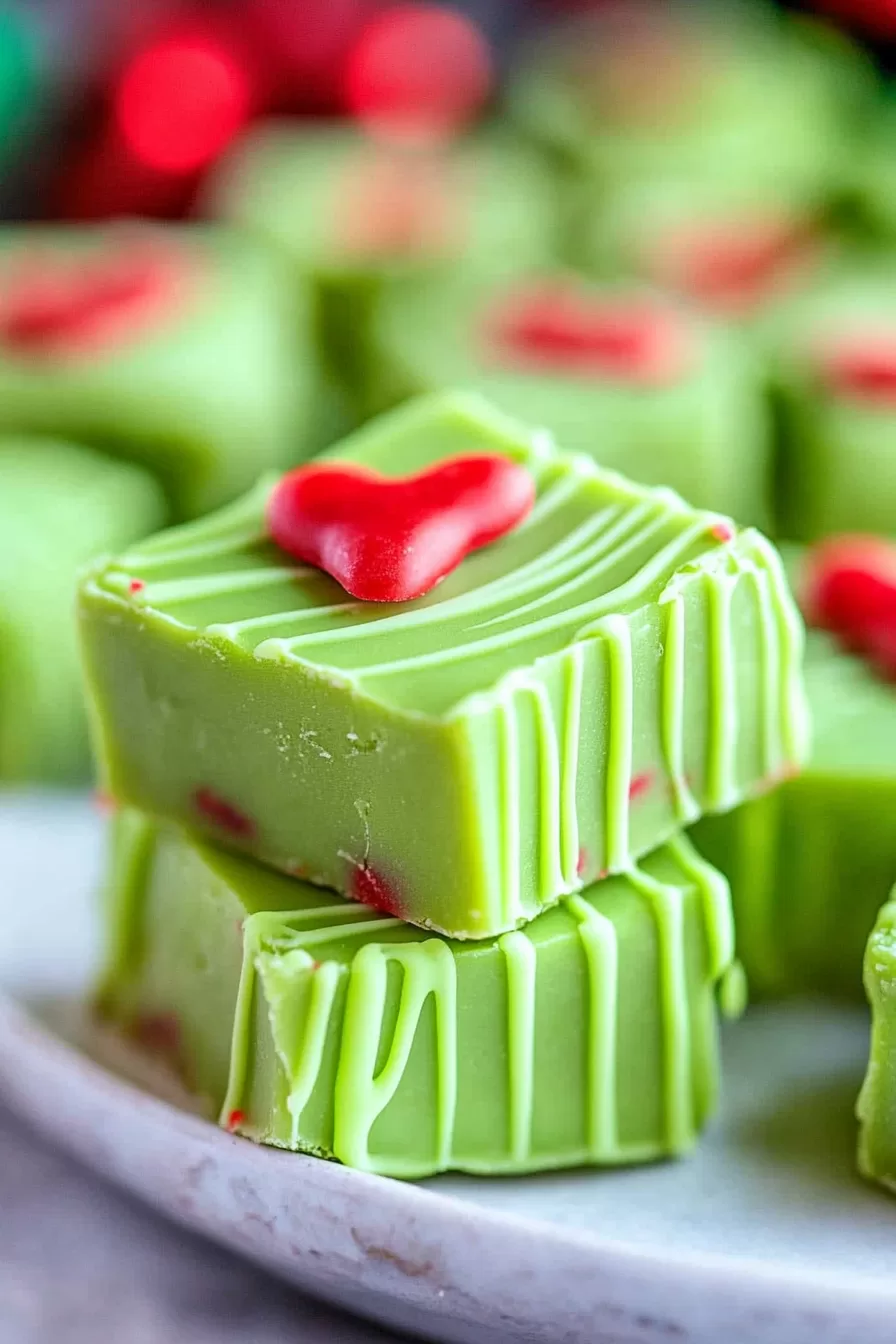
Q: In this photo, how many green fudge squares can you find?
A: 11